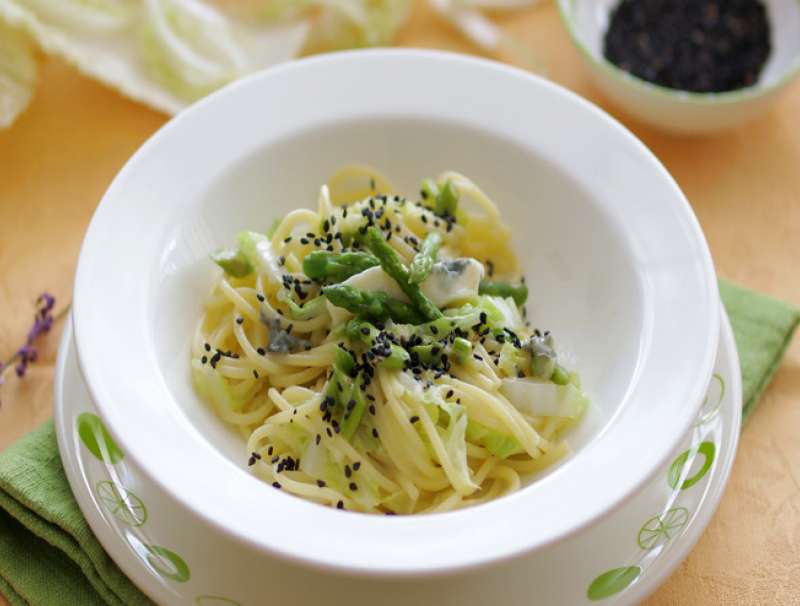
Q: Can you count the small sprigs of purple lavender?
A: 1